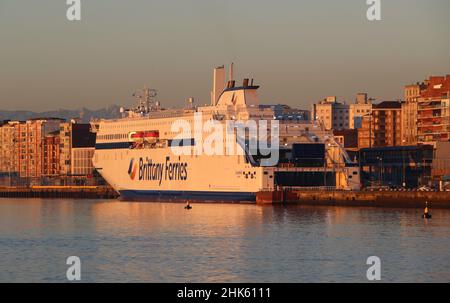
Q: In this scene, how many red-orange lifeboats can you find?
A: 2